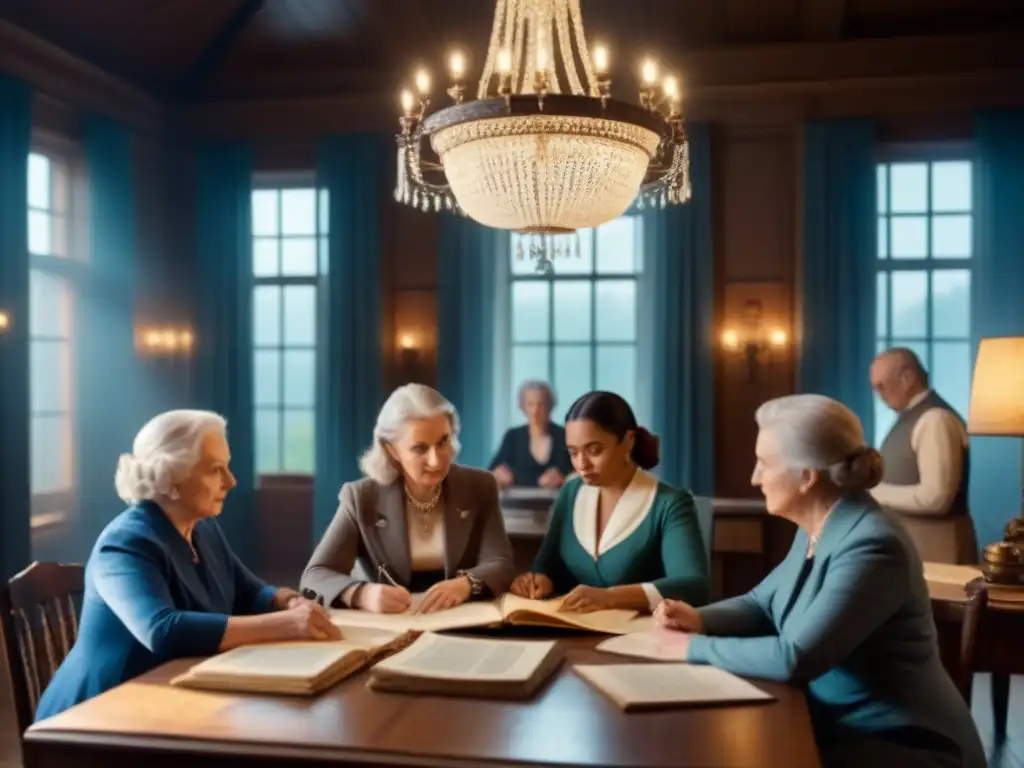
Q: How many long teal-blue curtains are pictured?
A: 8